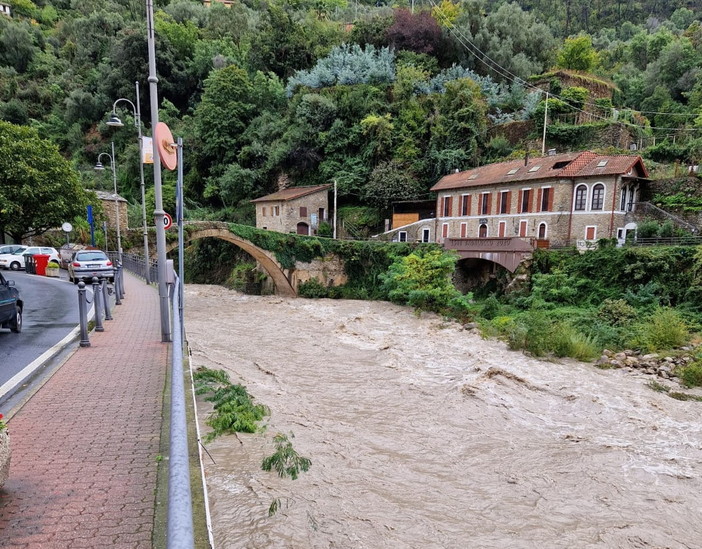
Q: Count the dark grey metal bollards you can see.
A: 6